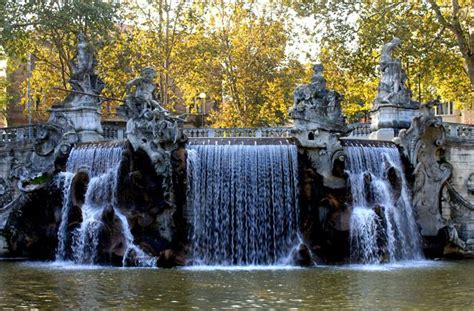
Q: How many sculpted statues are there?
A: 4